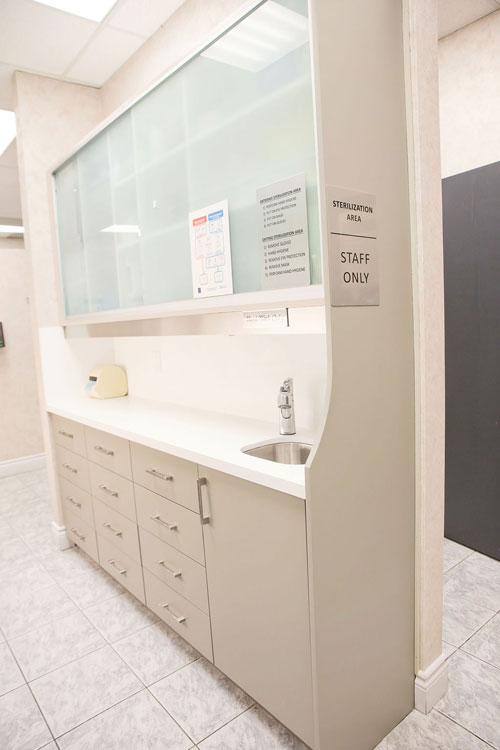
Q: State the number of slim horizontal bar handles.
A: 12